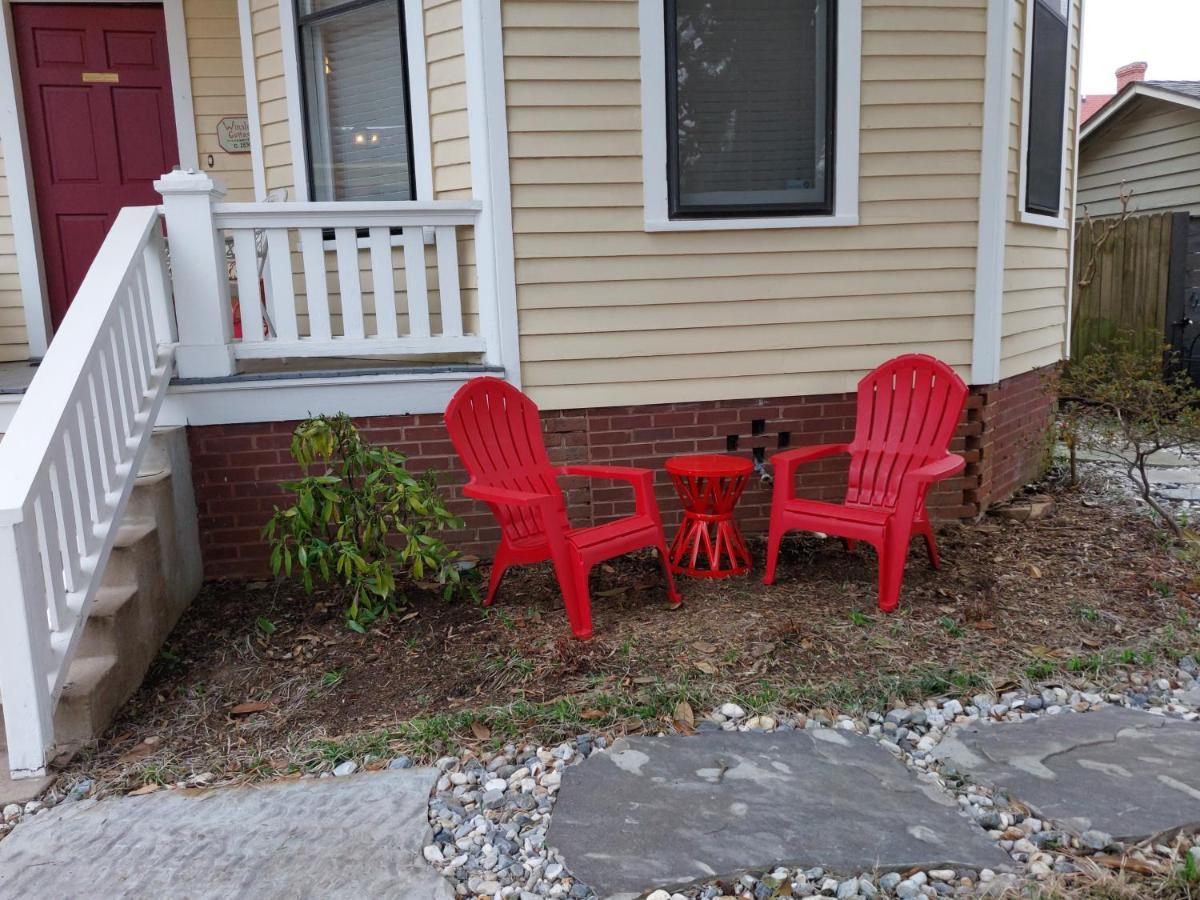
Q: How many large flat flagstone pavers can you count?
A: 3